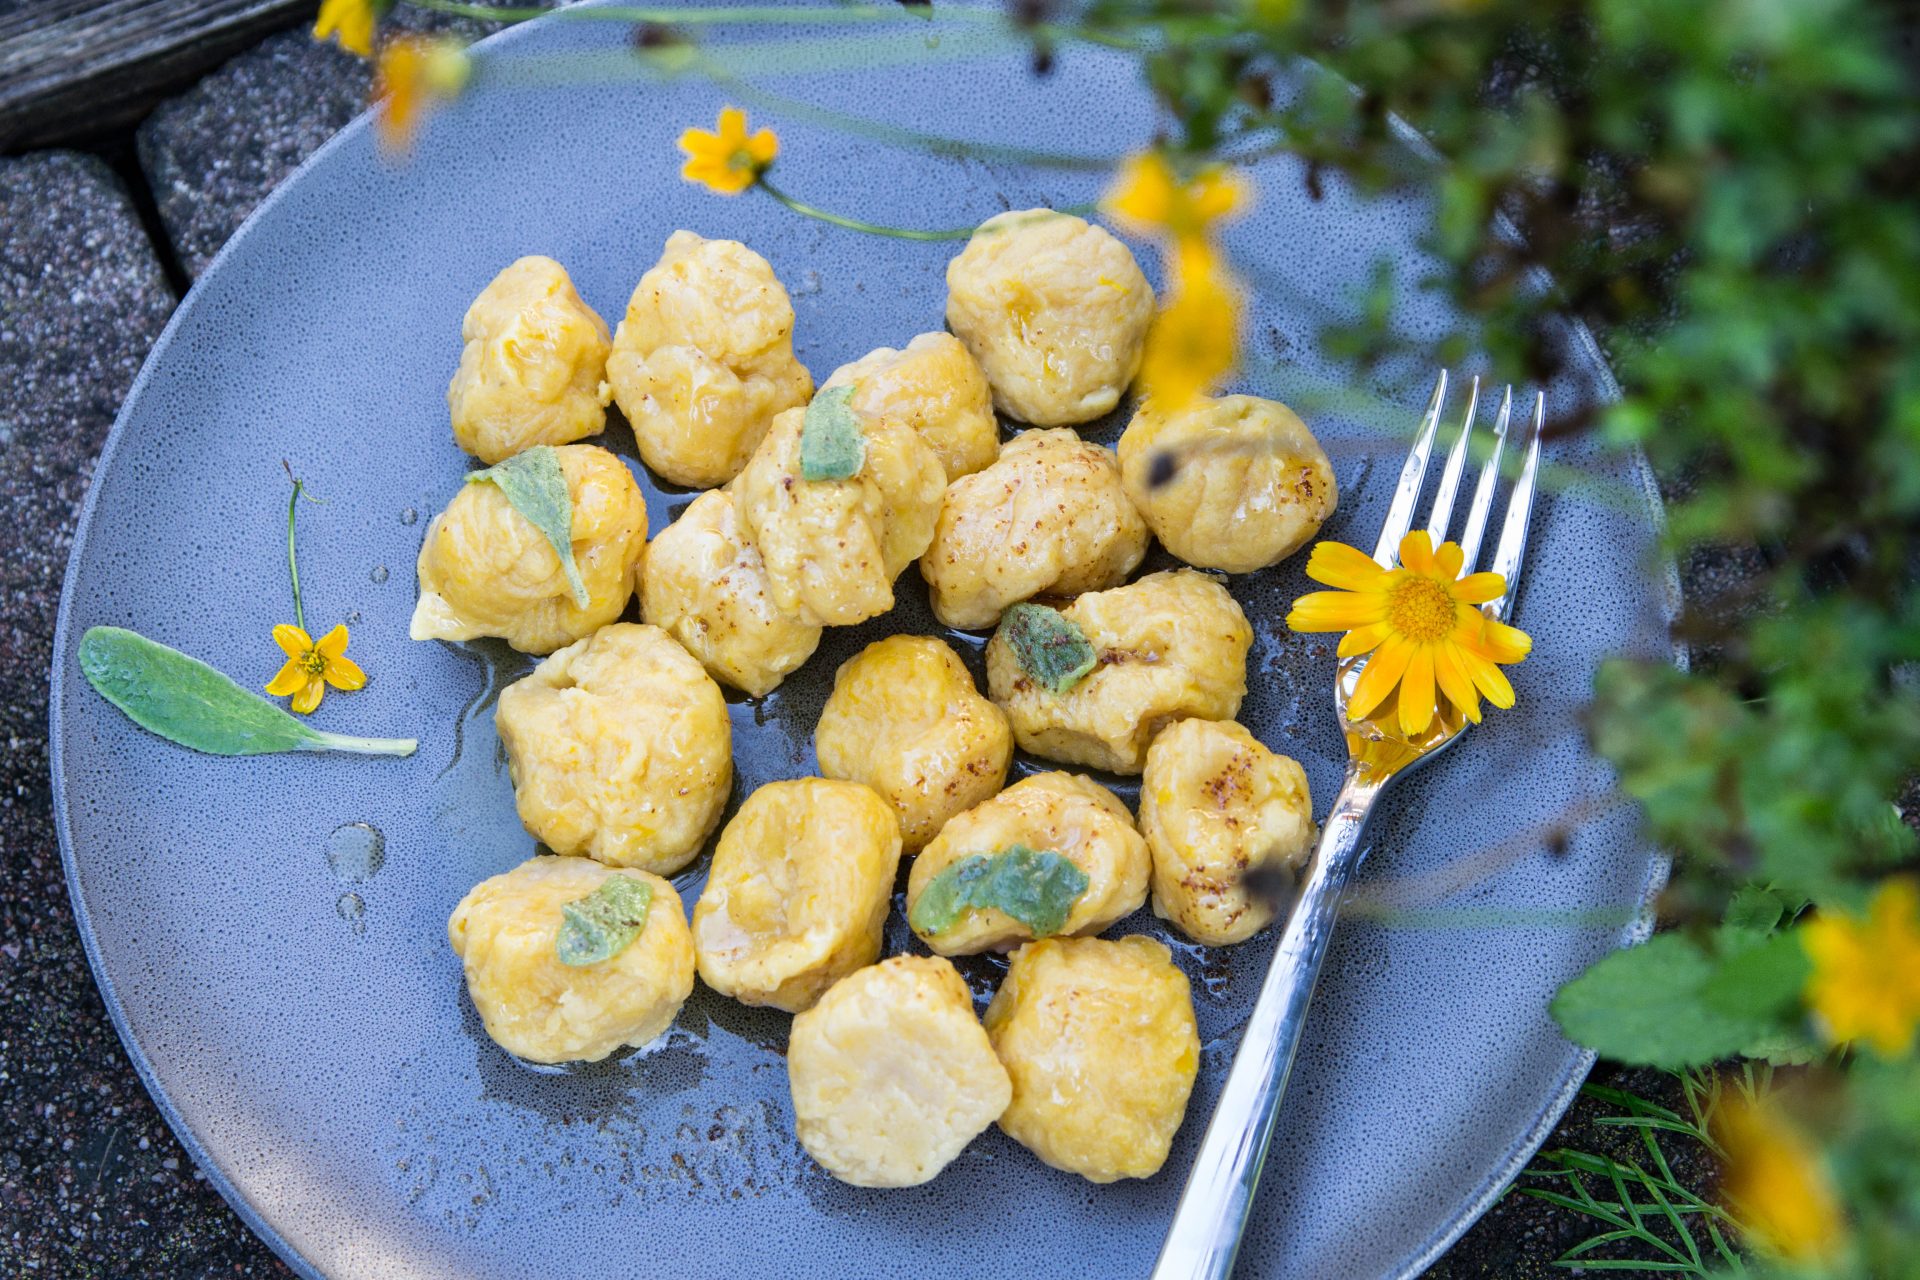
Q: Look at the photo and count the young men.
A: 0